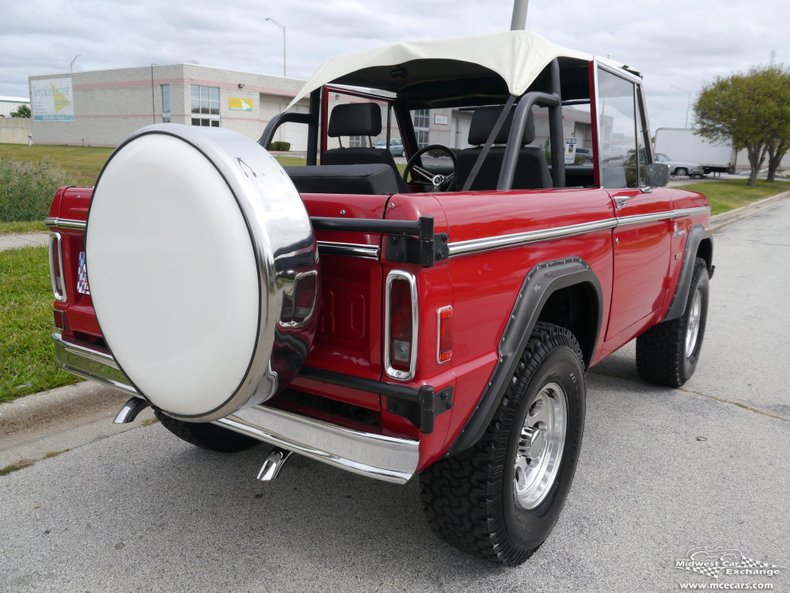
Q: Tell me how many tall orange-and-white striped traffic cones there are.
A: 0